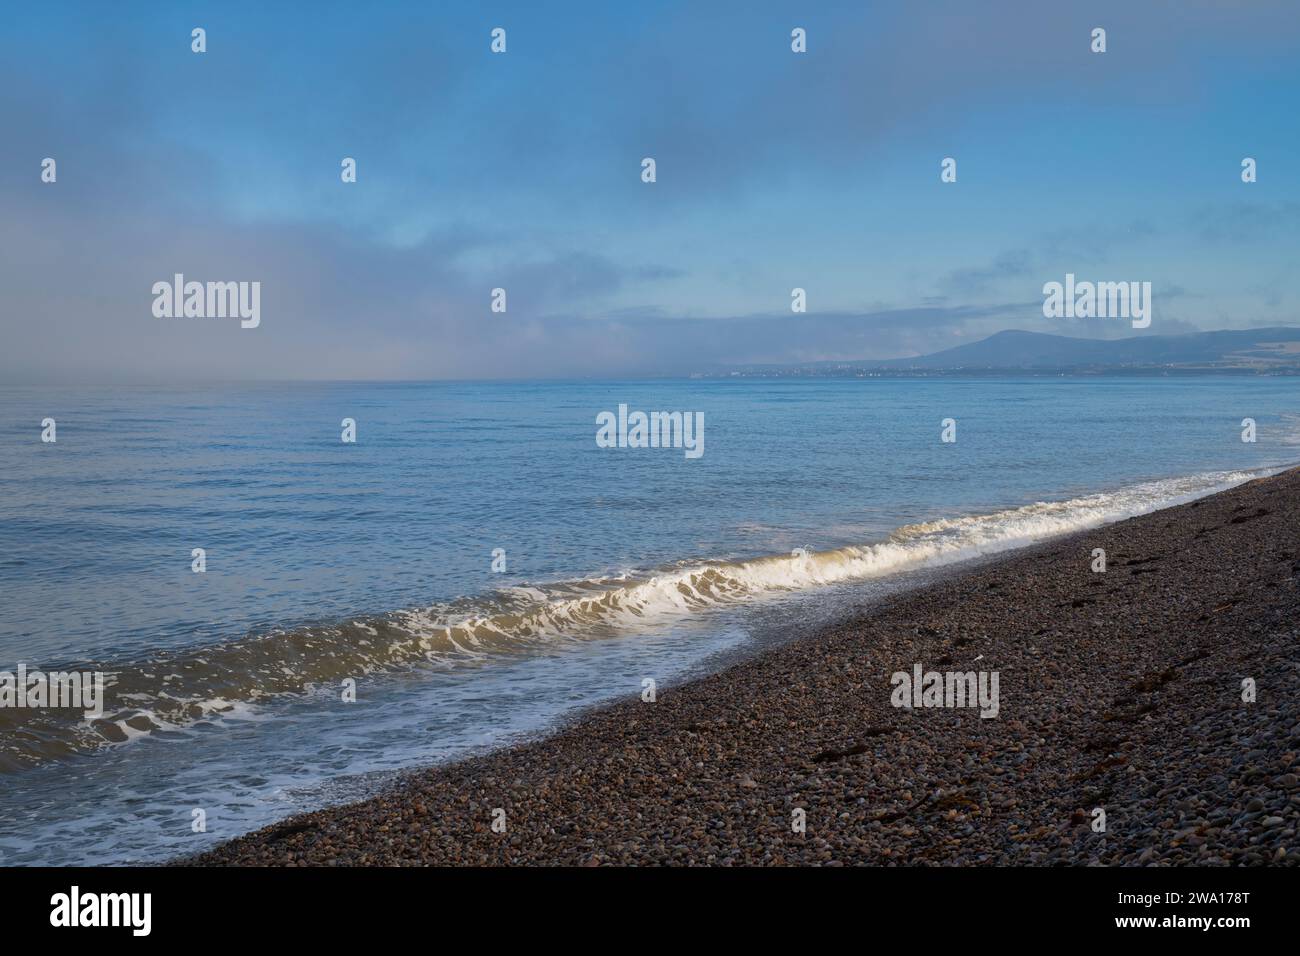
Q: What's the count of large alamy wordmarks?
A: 5